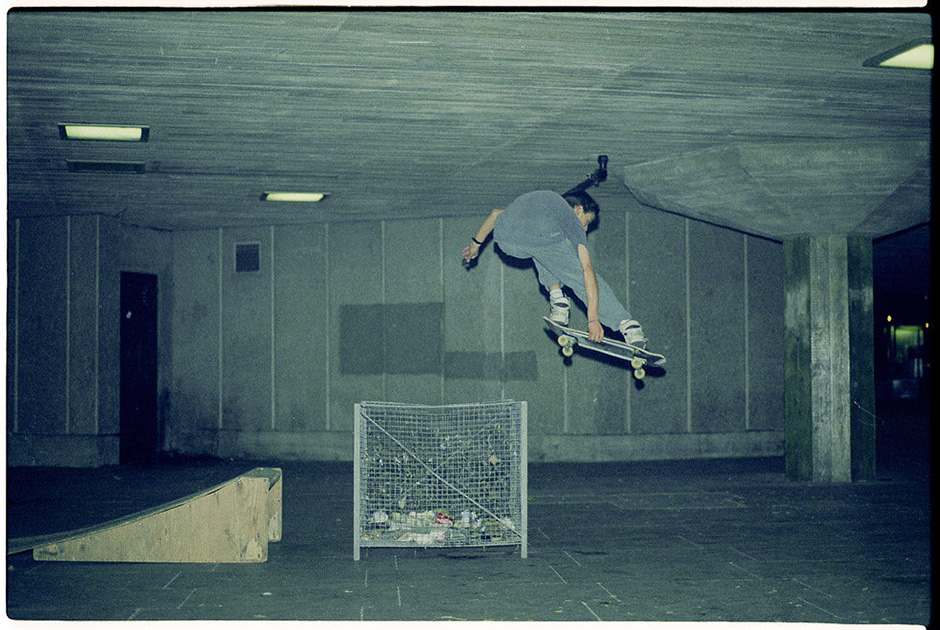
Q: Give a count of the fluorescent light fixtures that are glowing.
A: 3